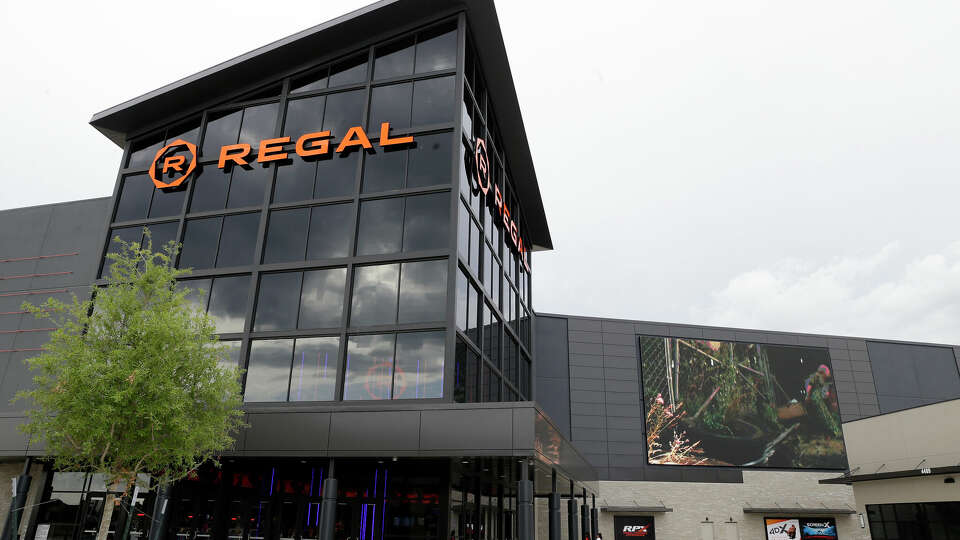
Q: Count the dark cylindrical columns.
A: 8